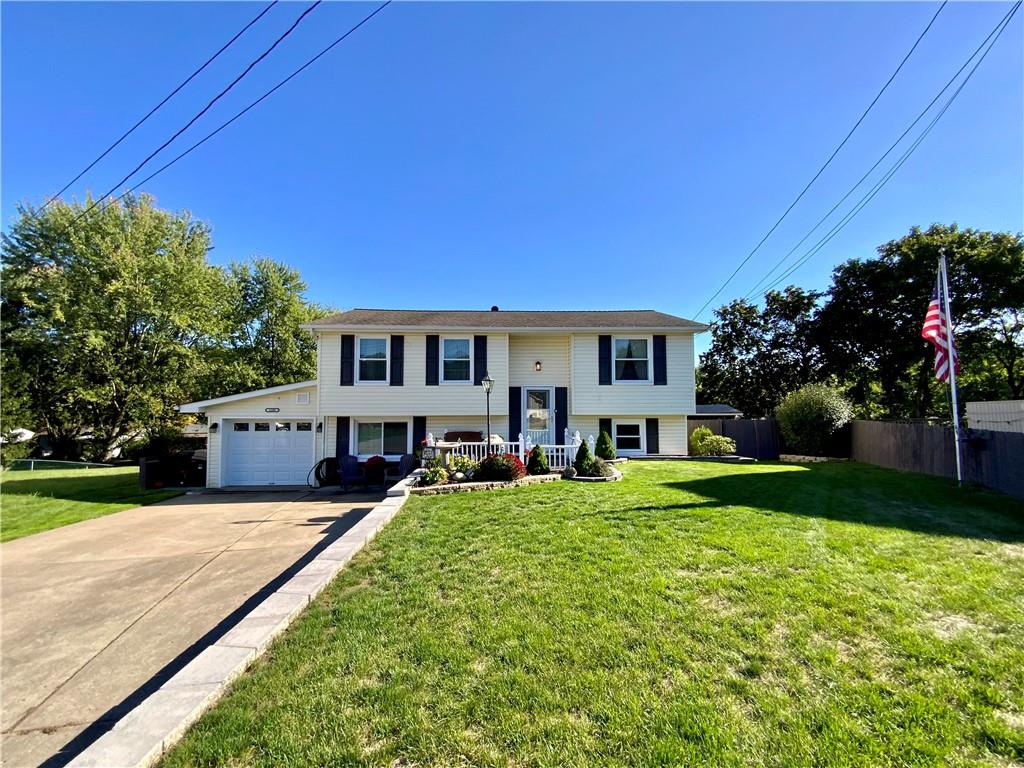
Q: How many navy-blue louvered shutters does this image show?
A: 12